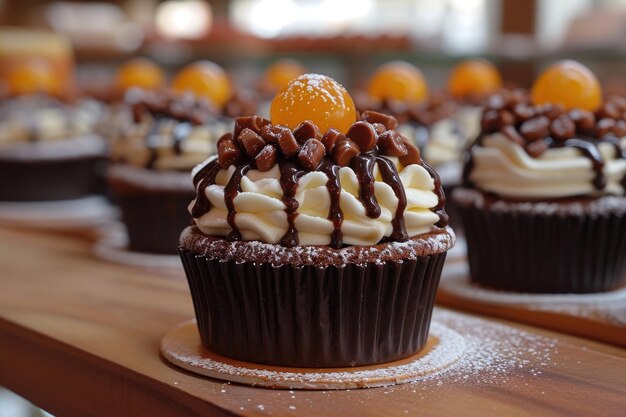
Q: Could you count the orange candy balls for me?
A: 8